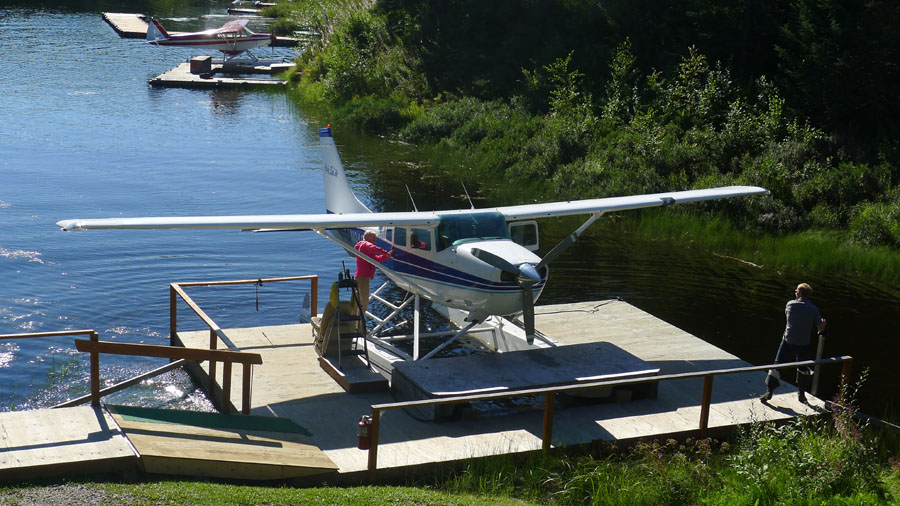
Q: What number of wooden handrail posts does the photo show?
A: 10